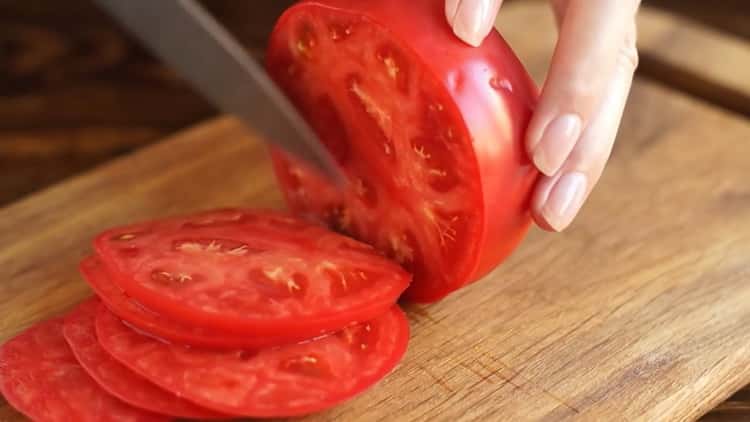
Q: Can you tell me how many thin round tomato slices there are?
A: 5